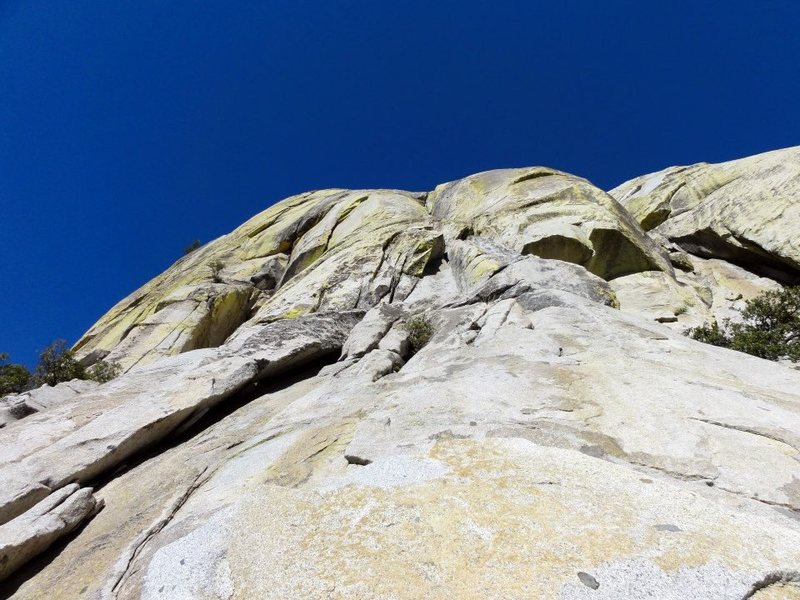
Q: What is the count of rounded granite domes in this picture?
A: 3